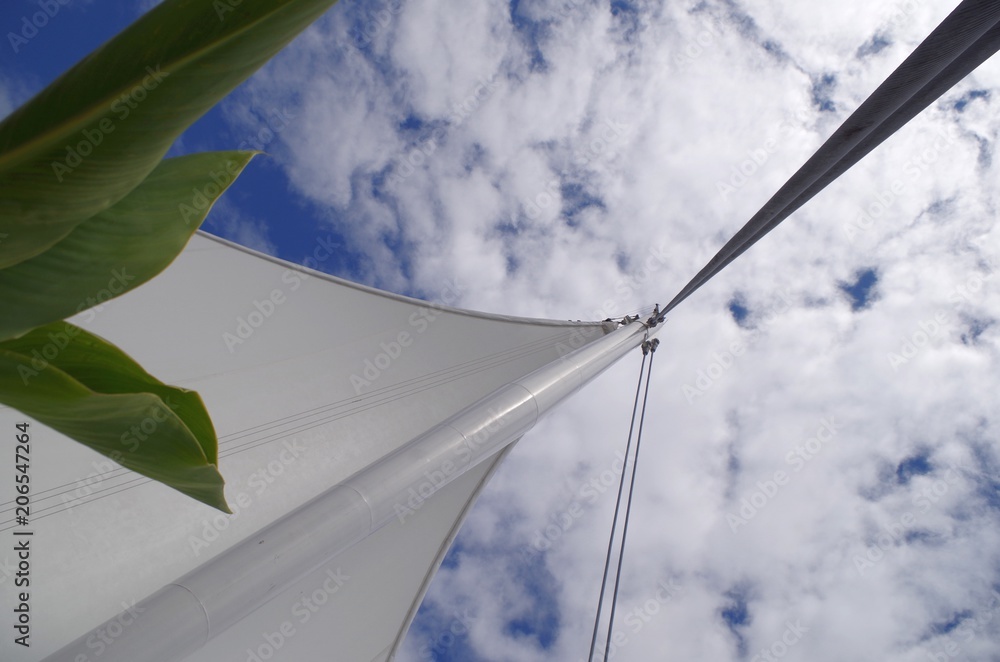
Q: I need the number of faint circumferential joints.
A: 5